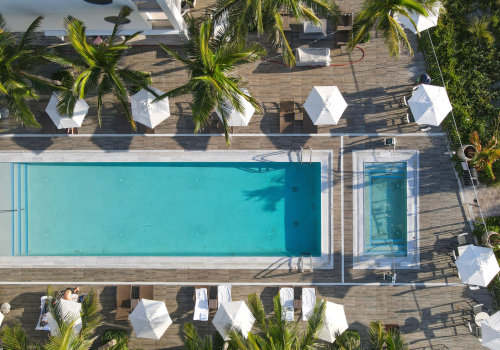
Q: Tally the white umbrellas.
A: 12